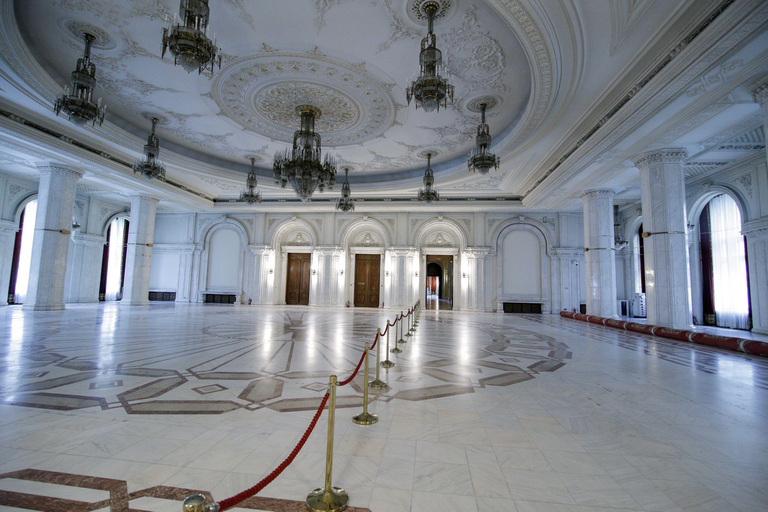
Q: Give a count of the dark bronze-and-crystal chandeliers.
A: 9